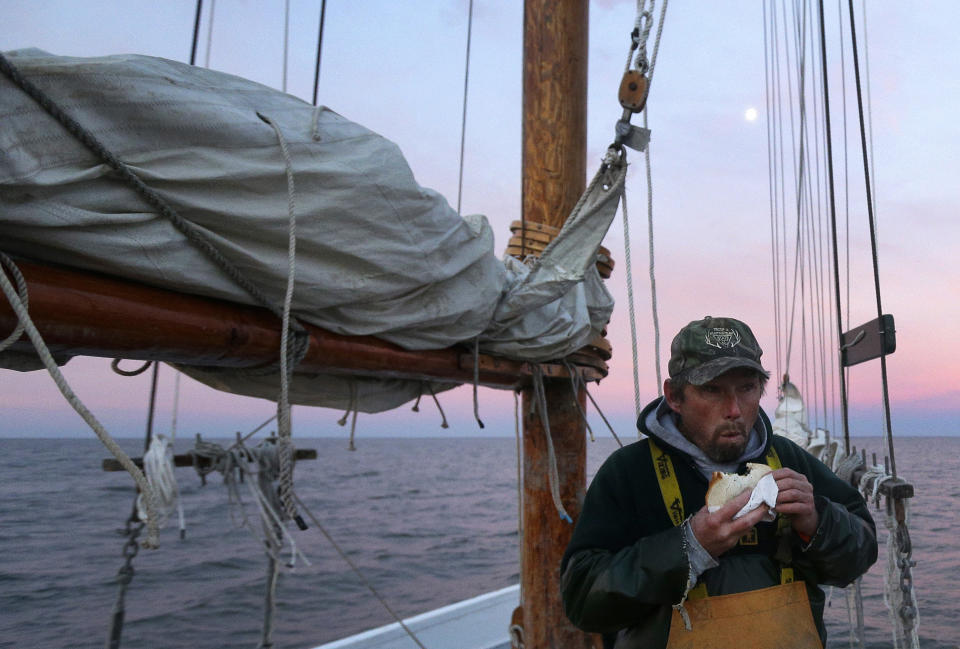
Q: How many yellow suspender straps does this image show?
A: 2